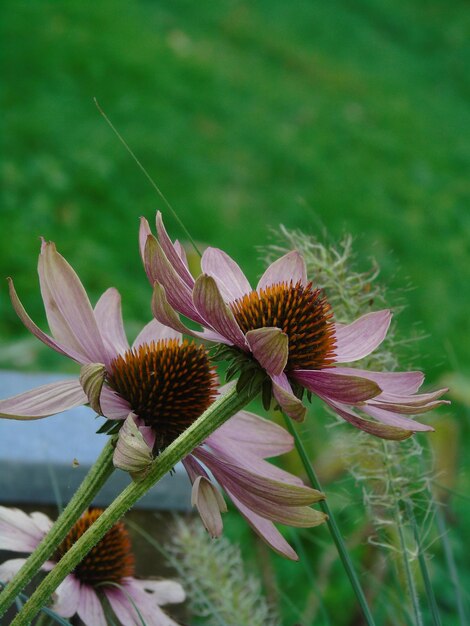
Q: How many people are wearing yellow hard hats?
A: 0